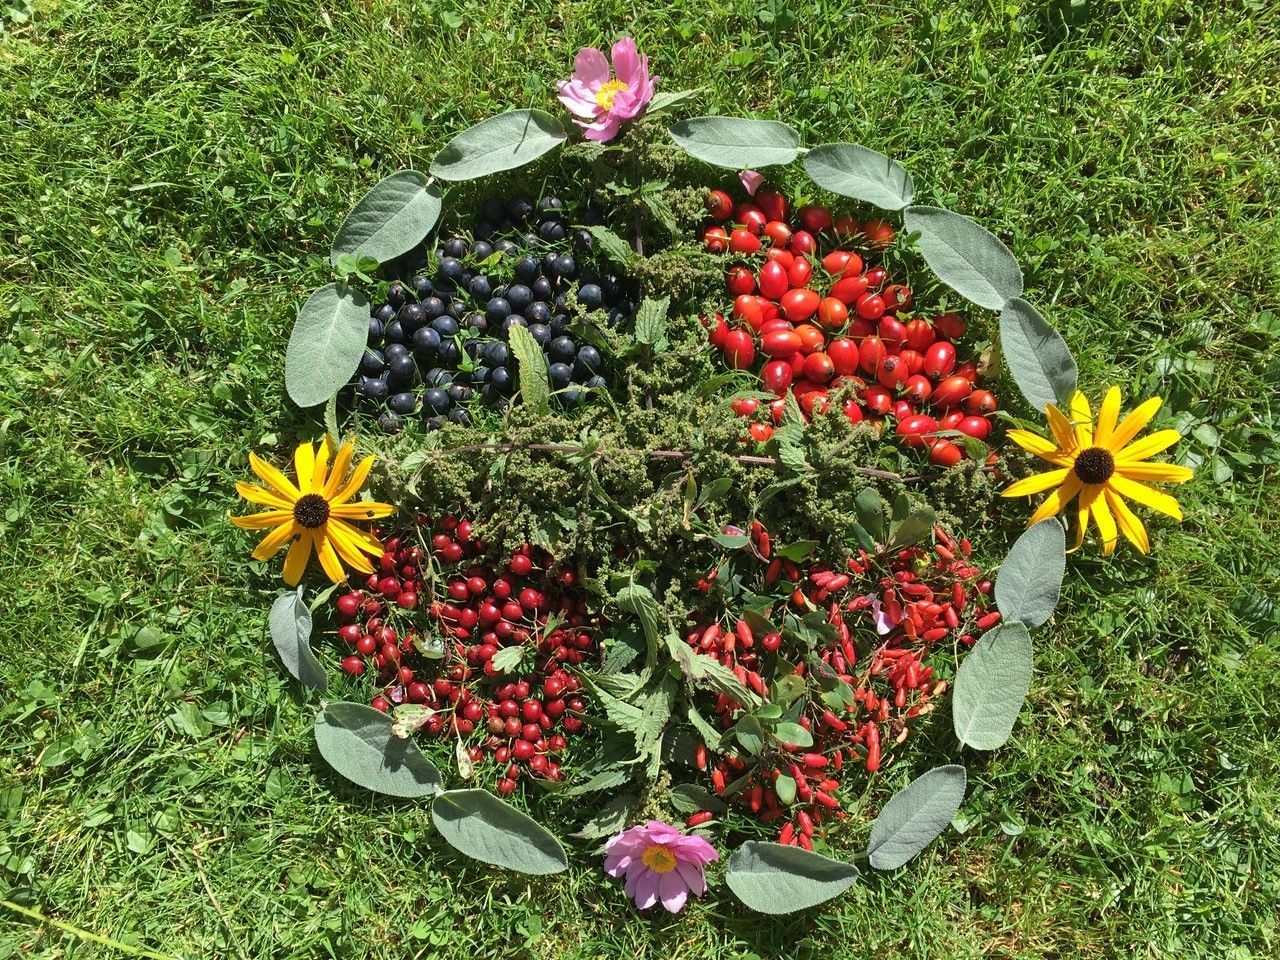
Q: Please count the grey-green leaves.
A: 14